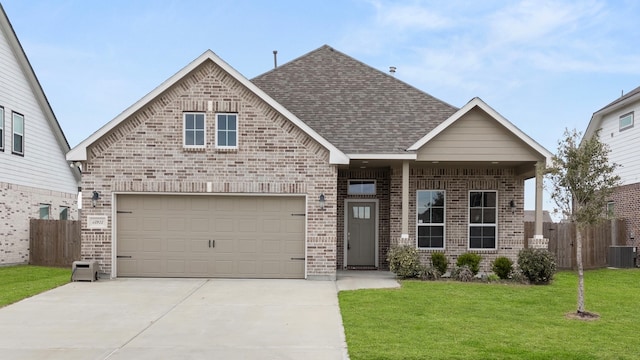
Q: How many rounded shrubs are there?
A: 5